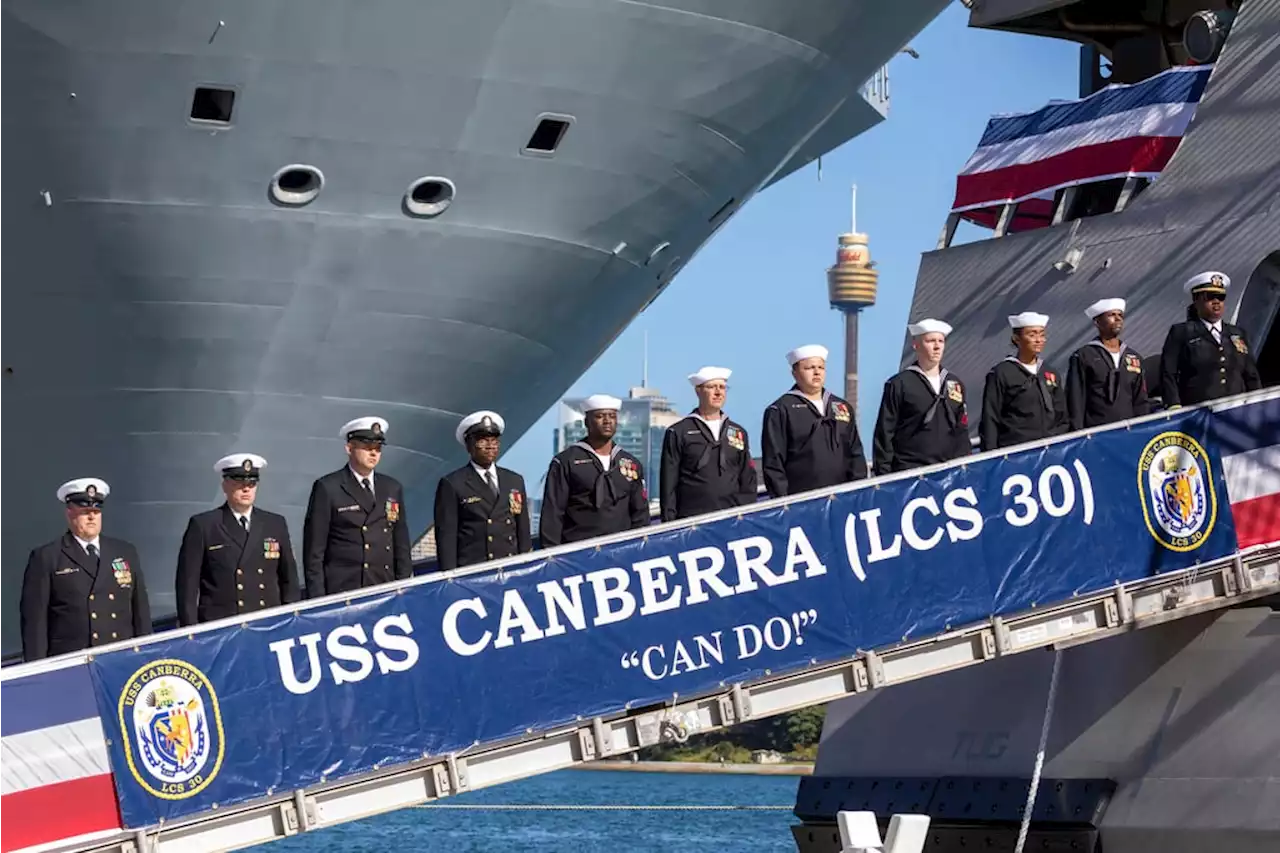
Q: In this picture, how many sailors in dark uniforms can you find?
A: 11